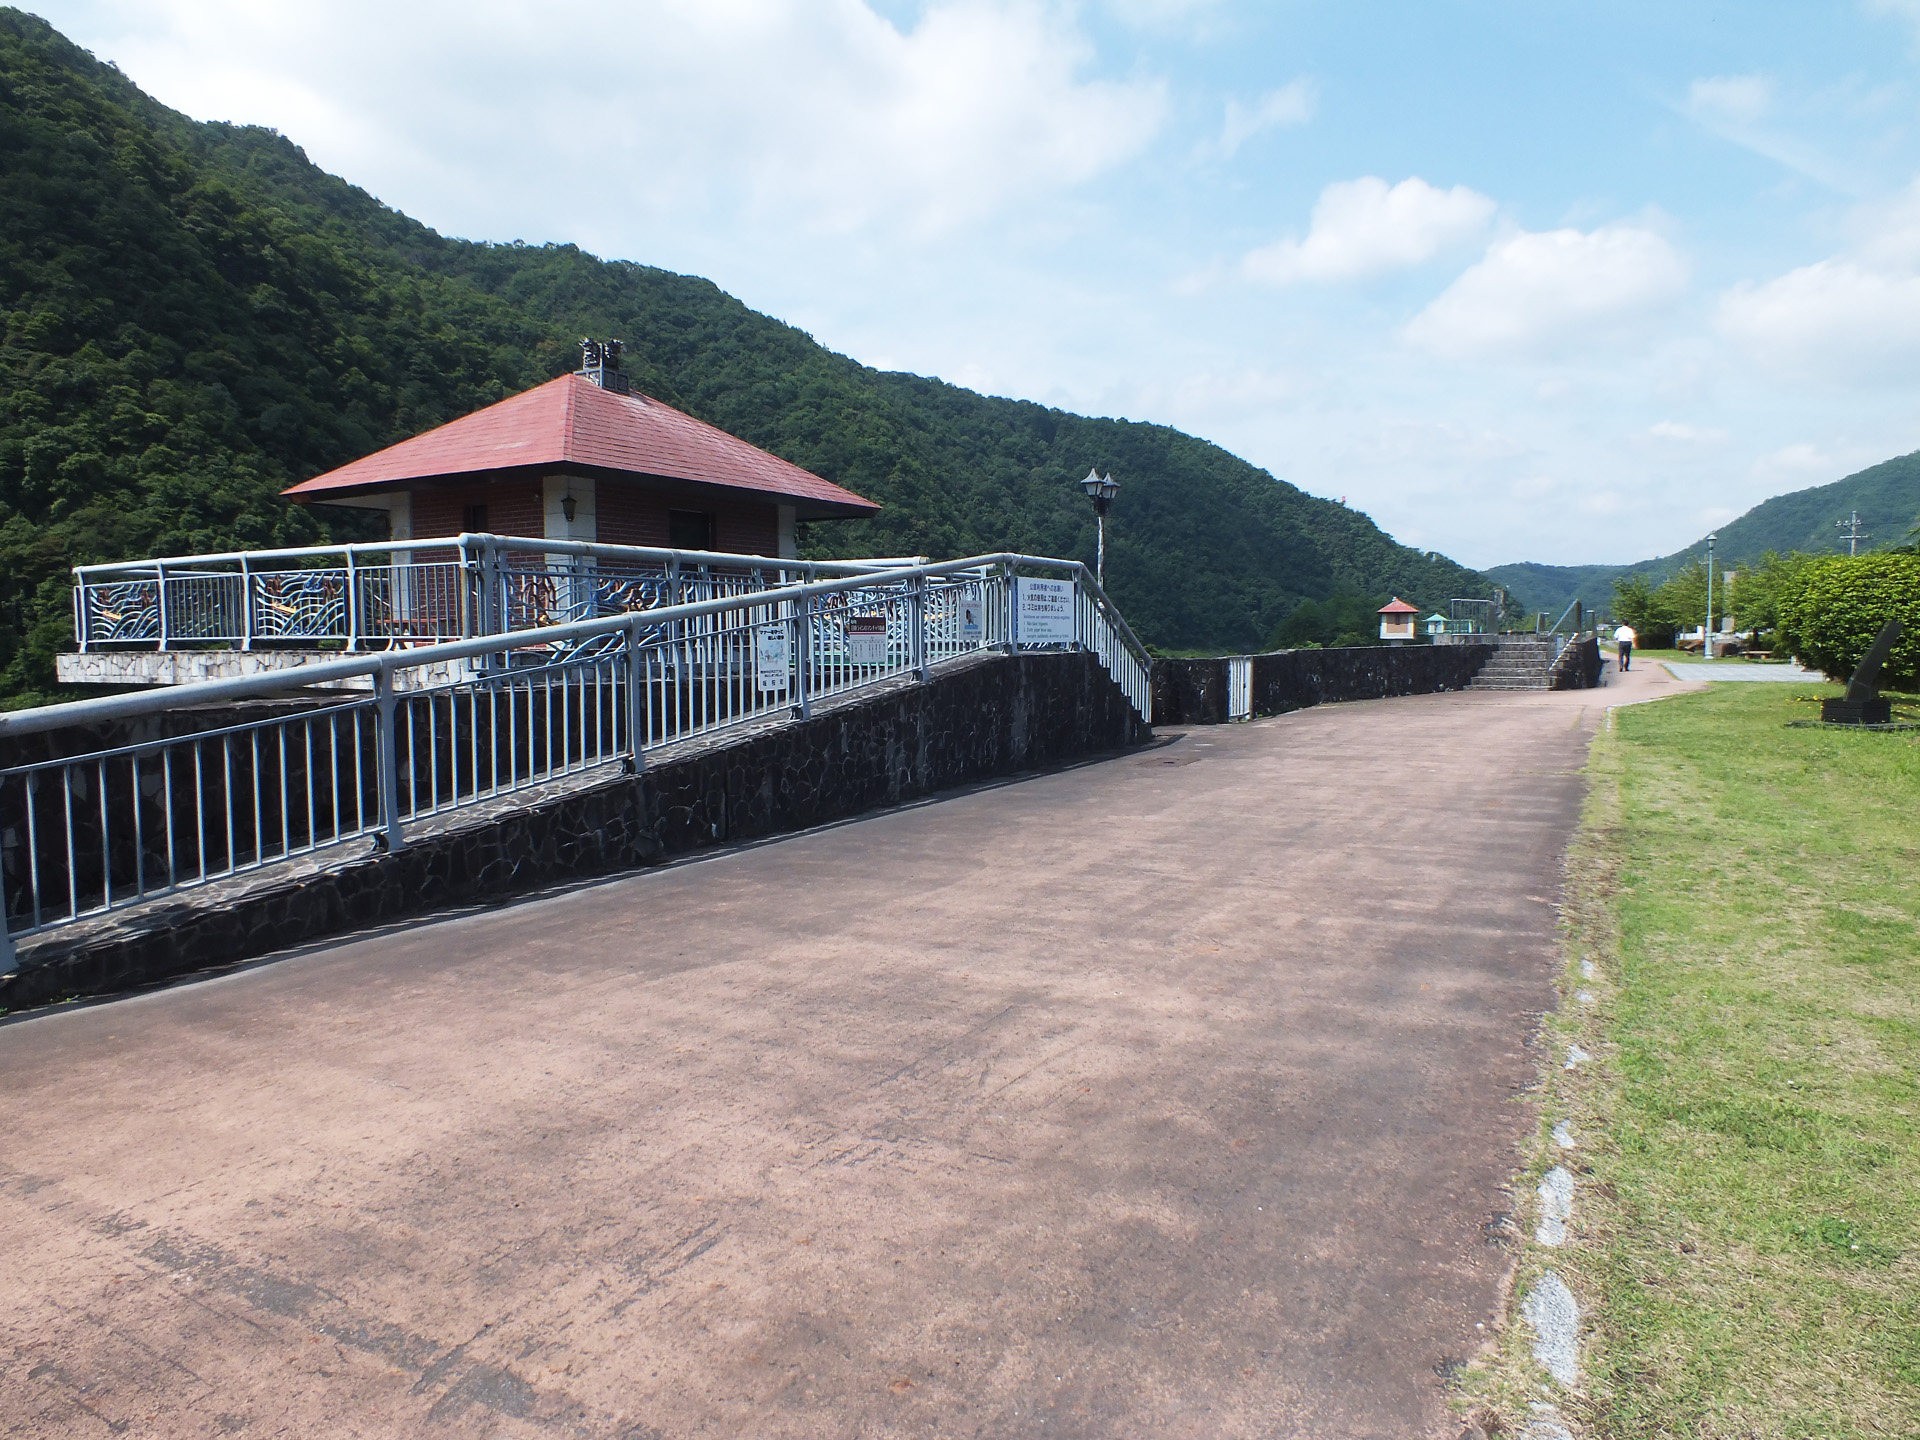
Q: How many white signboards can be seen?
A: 4